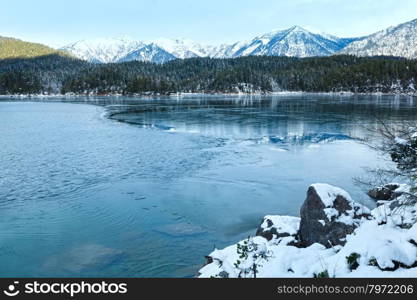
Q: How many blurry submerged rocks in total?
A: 2